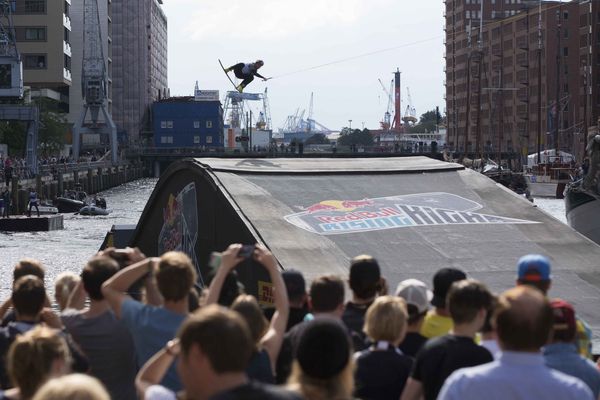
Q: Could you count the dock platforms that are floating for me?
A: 1